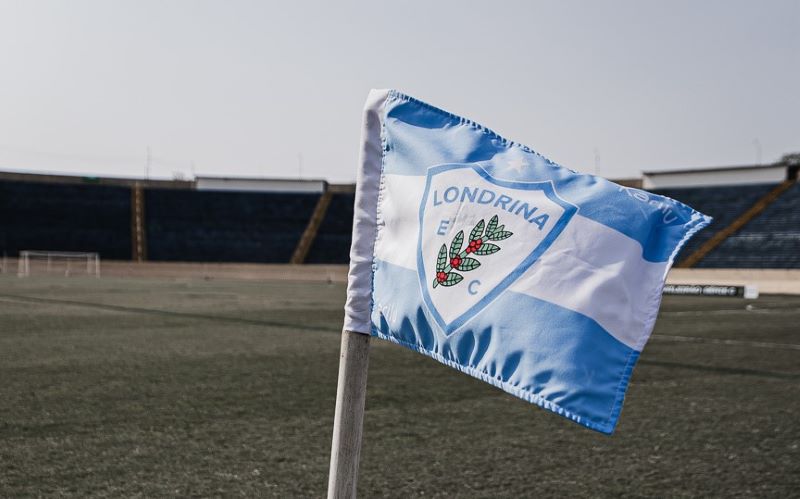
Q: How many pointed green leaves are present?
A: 8